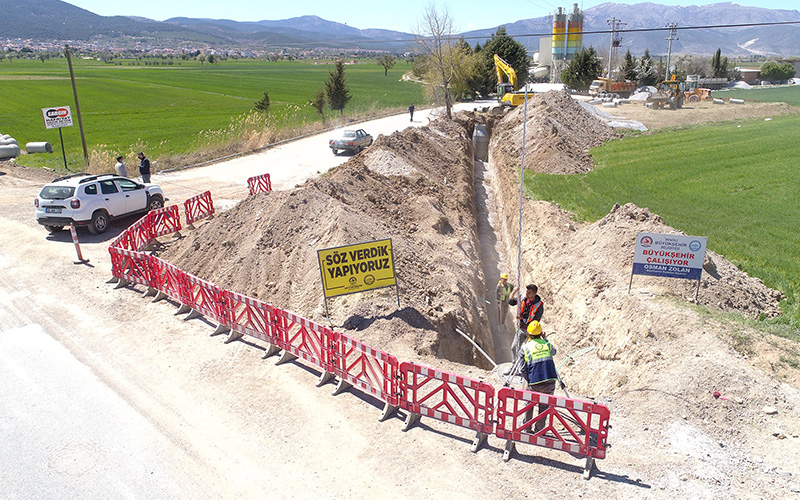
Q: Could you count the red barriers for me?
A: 13